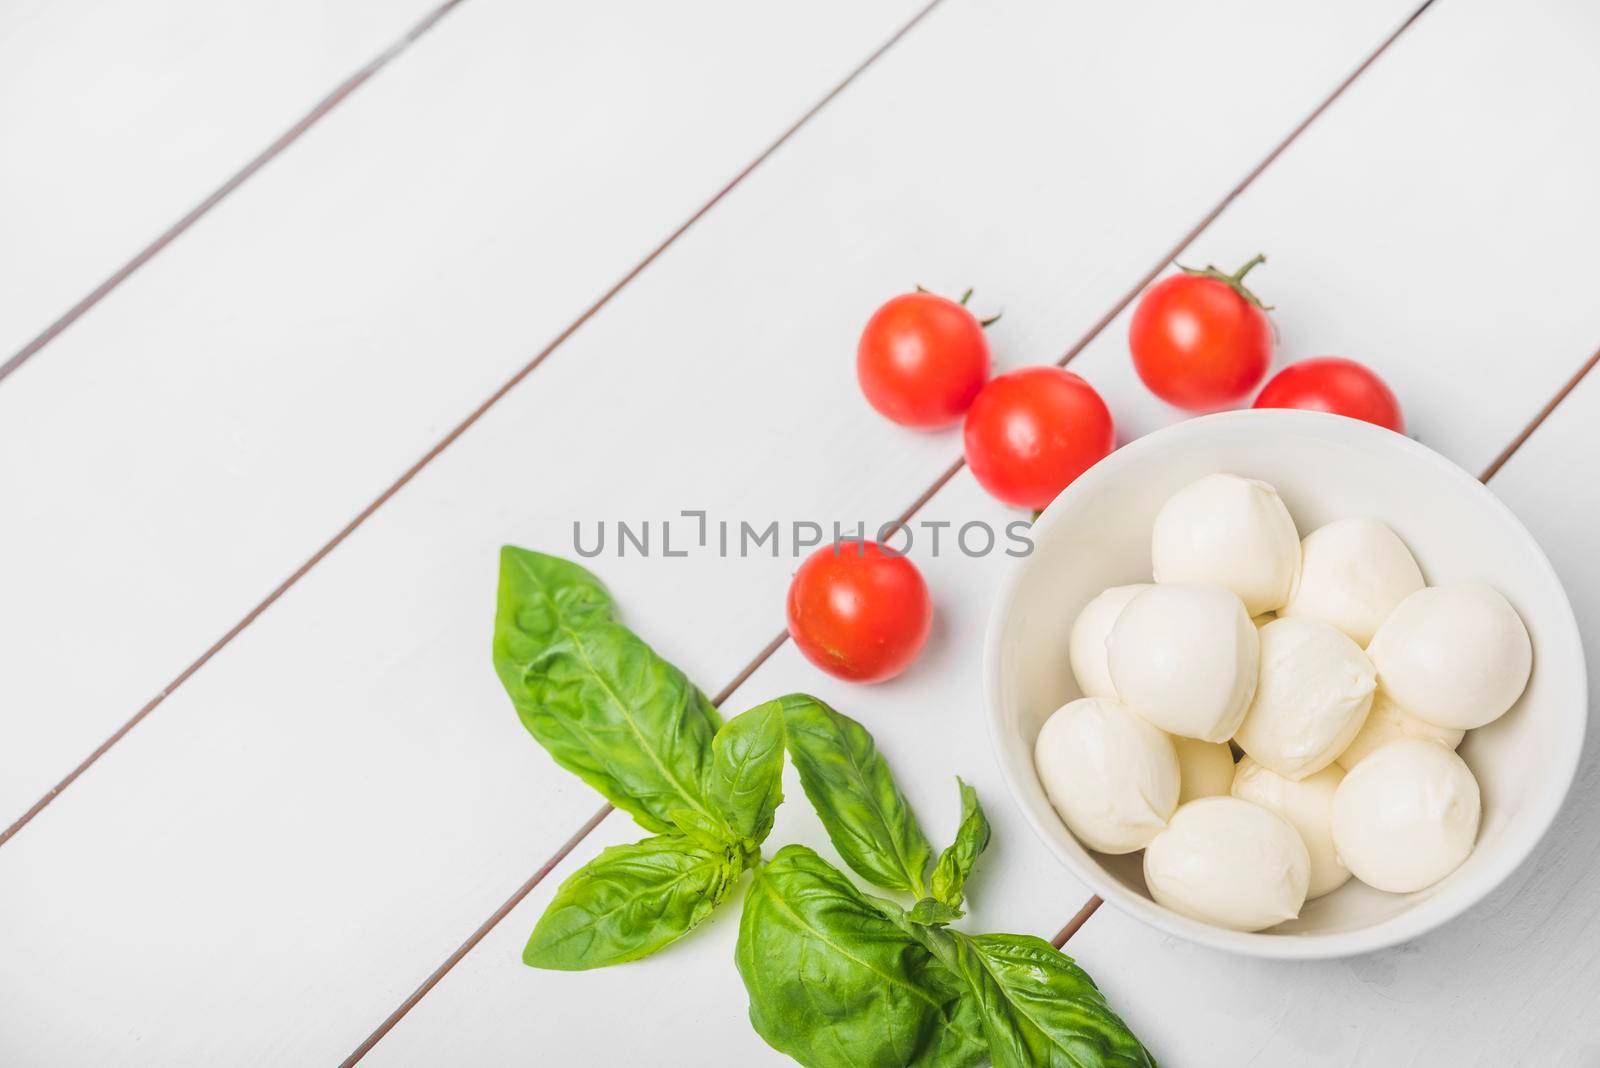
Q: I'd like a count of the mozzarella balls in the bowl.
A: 12